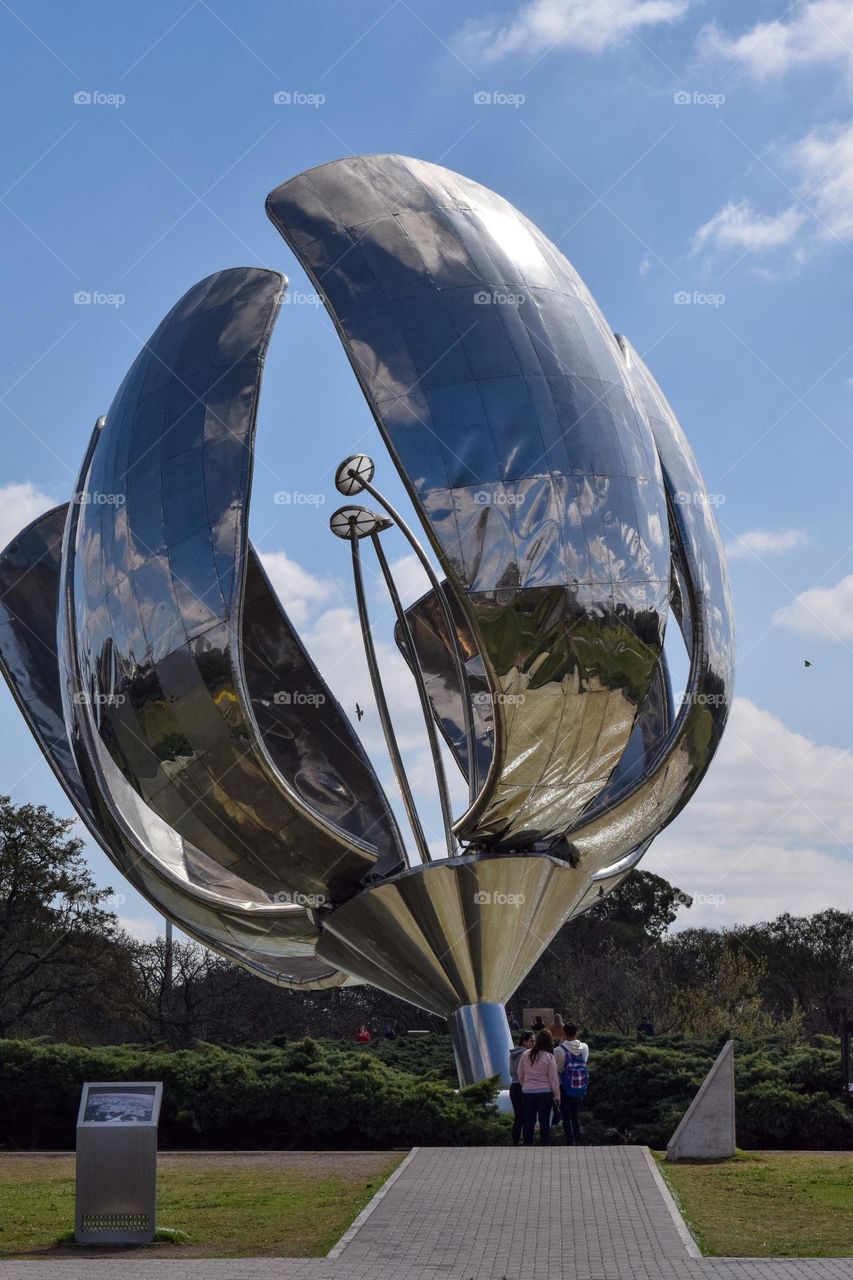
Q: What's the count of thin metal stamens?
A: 3